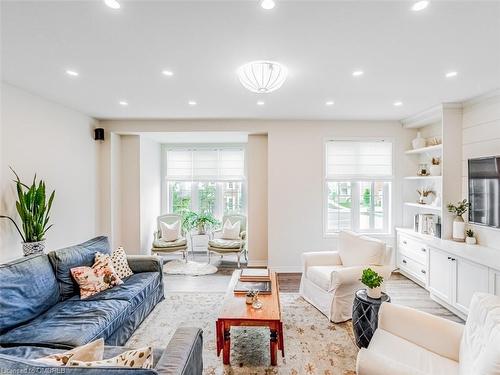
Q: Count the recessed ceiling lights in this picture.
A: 12